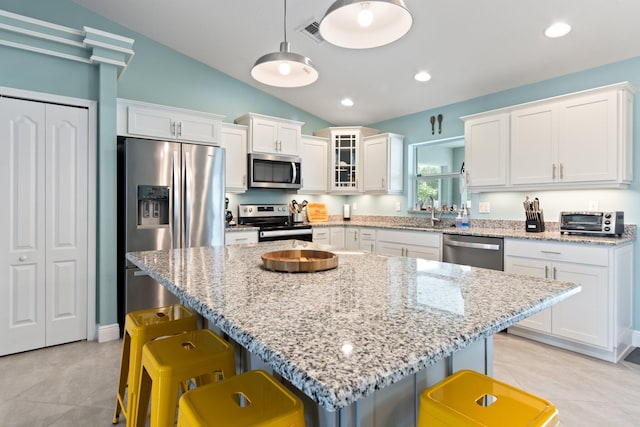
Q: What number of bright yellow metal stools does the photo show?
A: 4